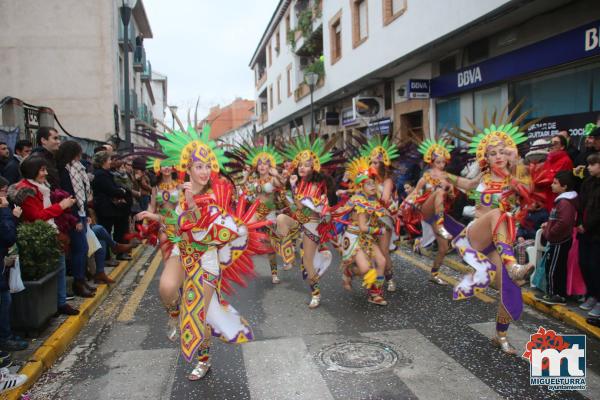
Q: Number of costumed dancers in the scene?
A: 8